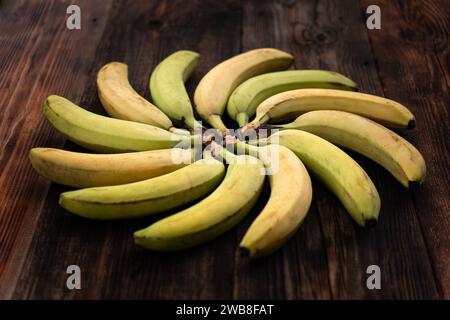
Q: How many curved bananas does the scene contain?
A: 12